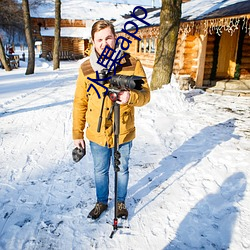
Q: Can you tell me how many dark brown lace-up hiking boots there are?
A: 2